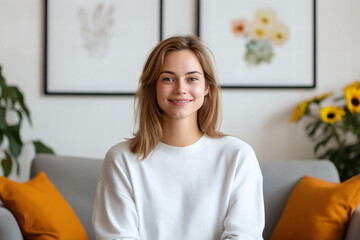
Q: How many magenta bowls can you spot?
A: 0